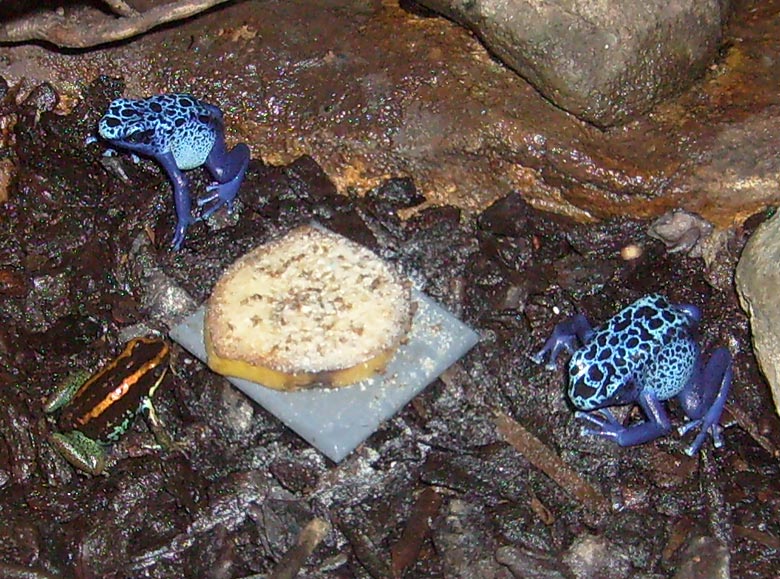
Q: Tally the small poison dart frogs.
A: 3